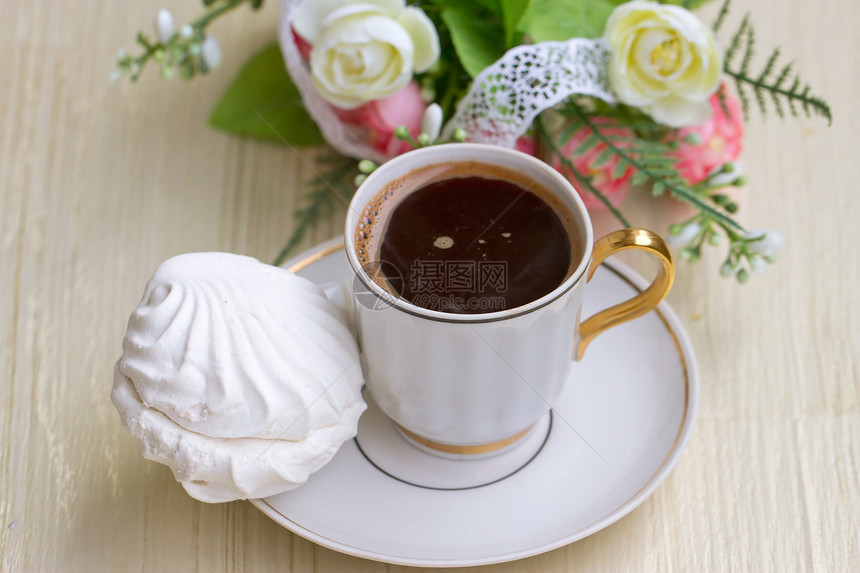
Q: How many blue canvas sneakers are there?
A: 0